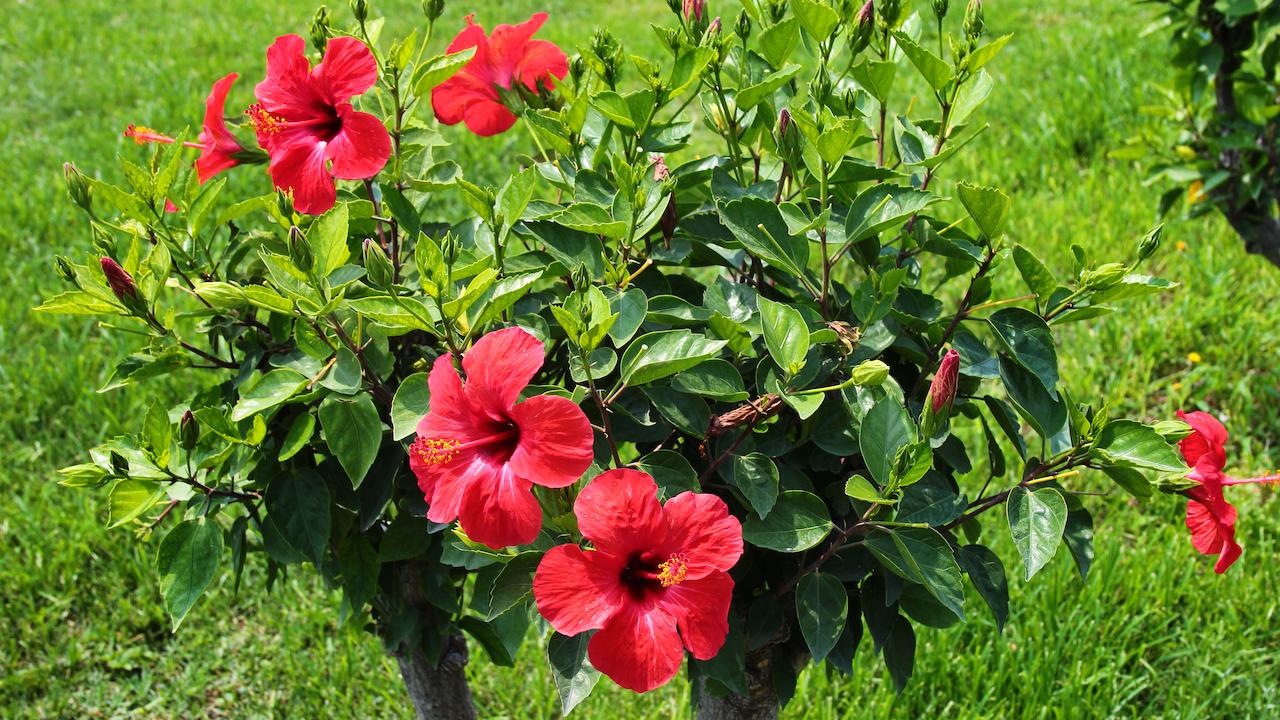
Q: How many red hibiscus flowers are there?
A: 6